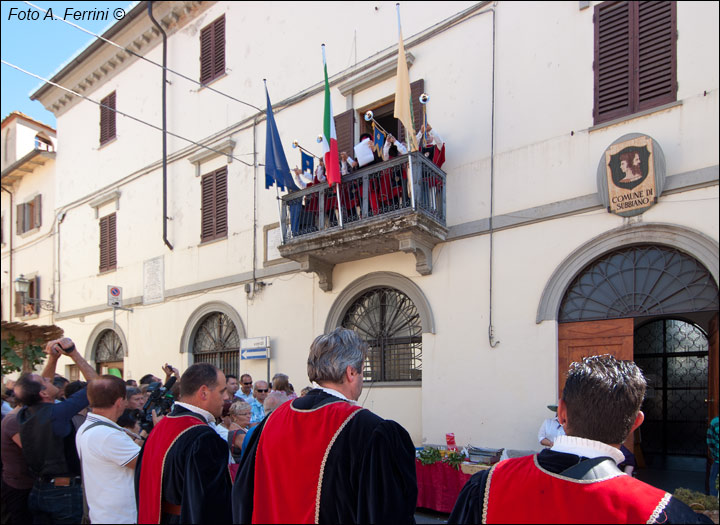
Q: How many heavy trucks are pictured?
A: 0